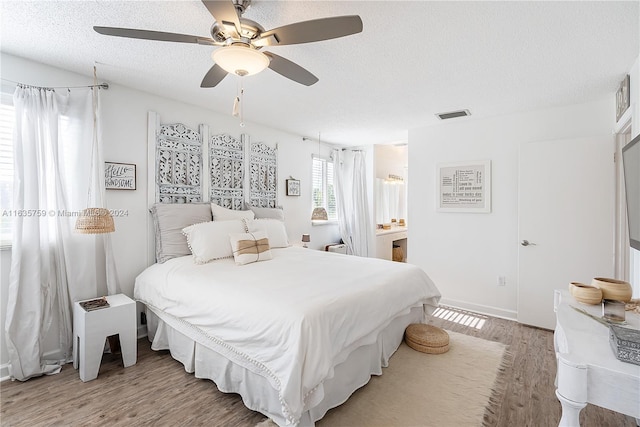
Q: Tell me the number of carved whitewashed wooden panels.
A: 3